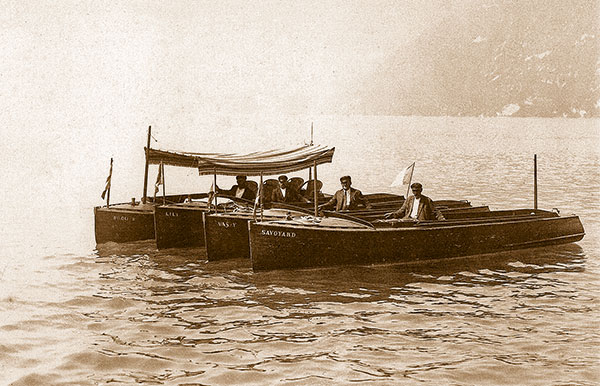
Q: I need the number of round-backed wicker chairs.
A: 4